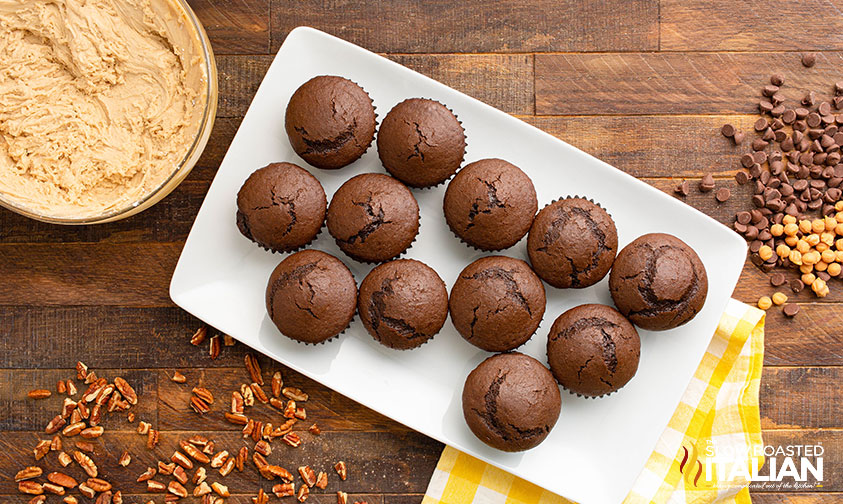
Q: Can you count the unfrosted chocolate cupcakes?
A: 12